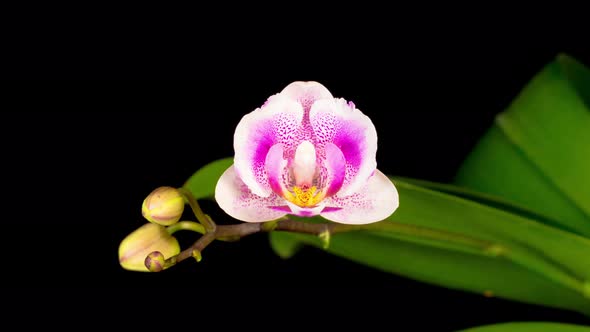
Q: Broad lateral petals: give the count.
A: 2